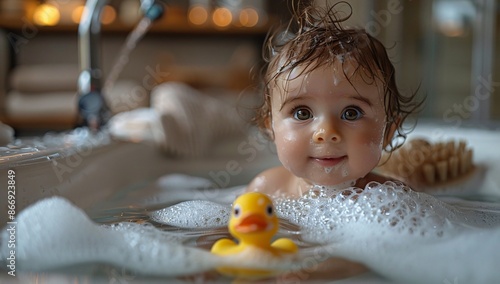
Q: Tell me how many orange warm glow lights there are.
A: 6